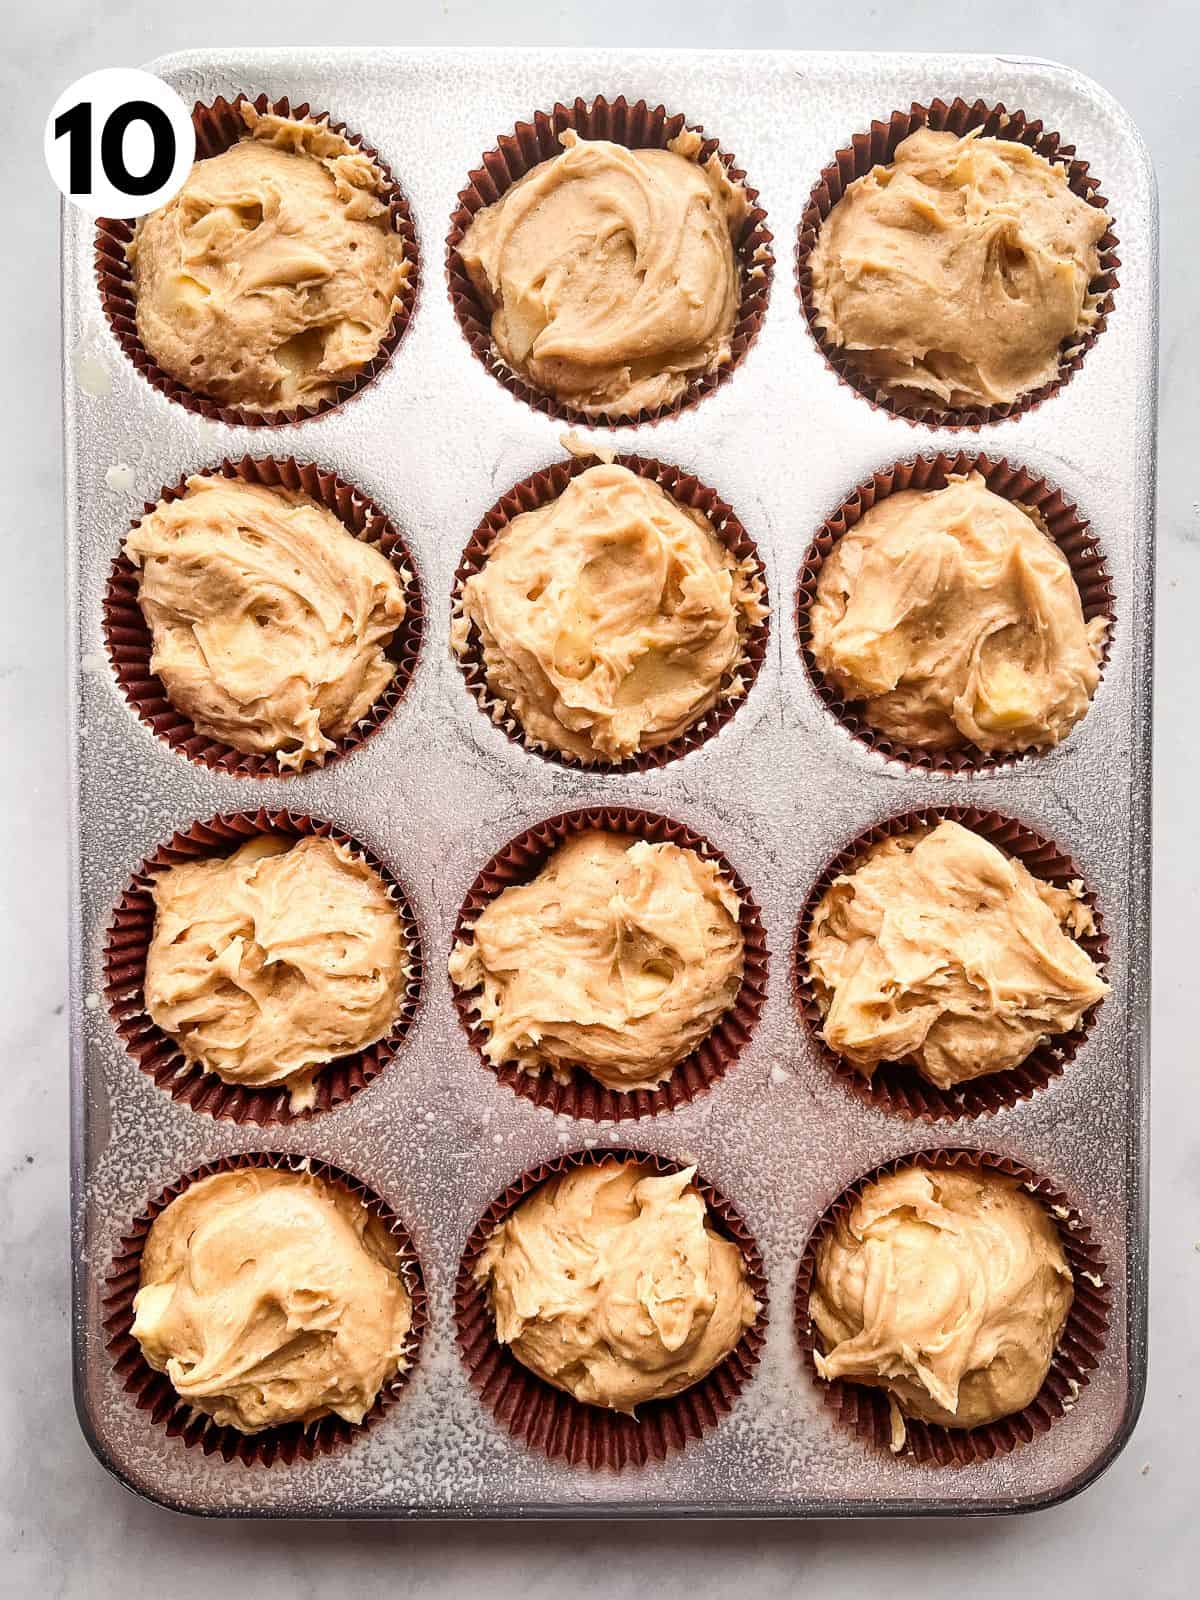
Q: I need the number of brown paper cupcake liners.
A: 12